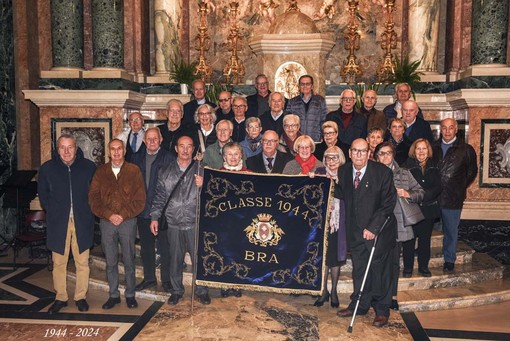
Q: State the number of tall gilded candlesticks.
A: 4